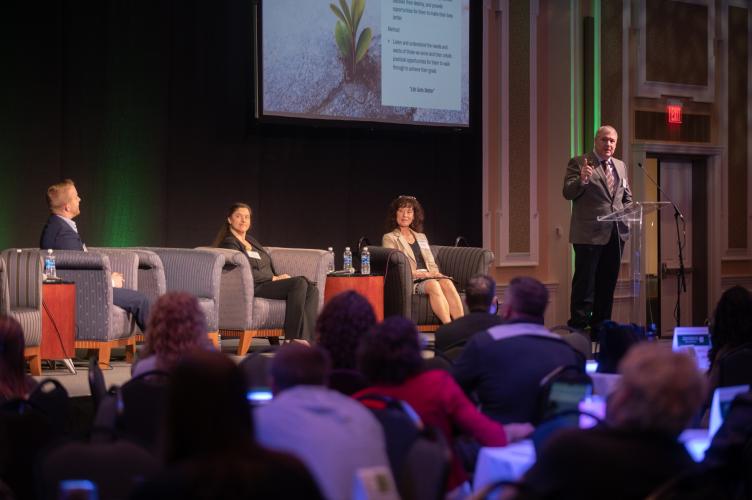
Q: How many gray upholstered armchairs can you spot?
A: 5